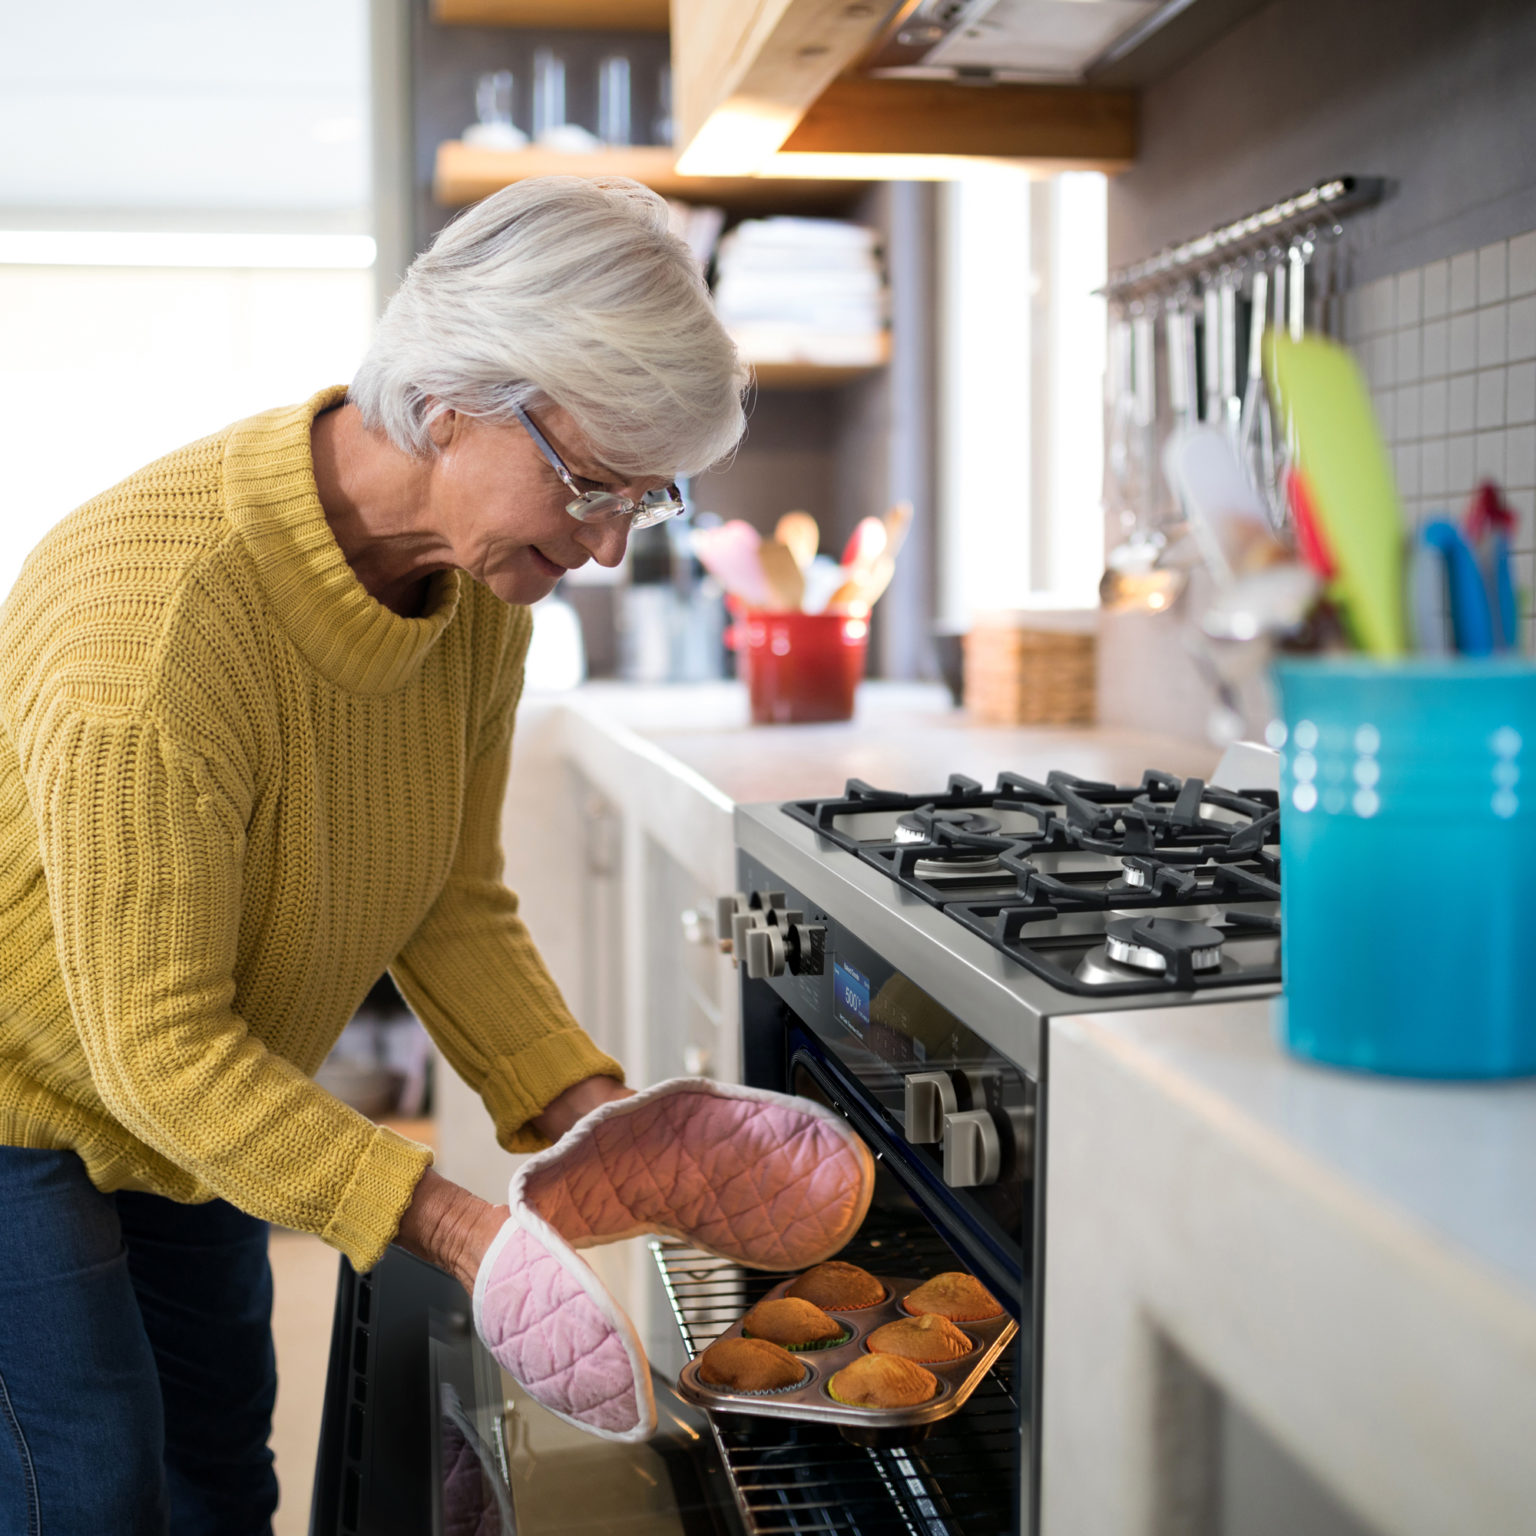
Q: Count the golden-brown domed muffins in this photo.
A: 6